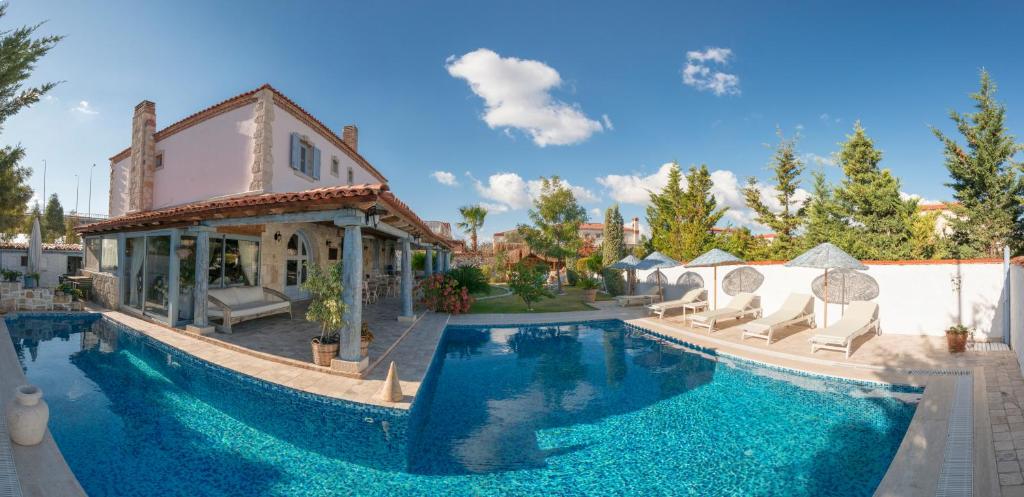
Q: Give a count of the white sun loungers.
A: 5